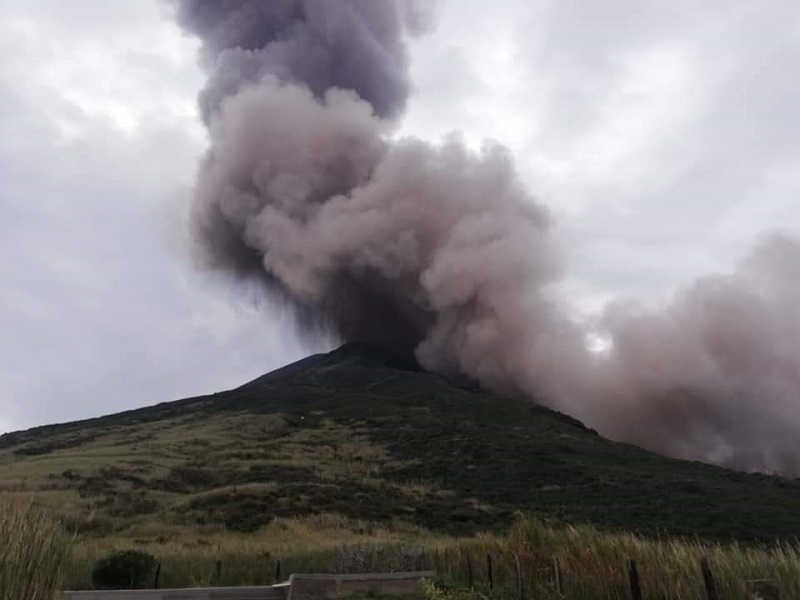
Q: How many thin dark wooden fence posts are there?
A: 9